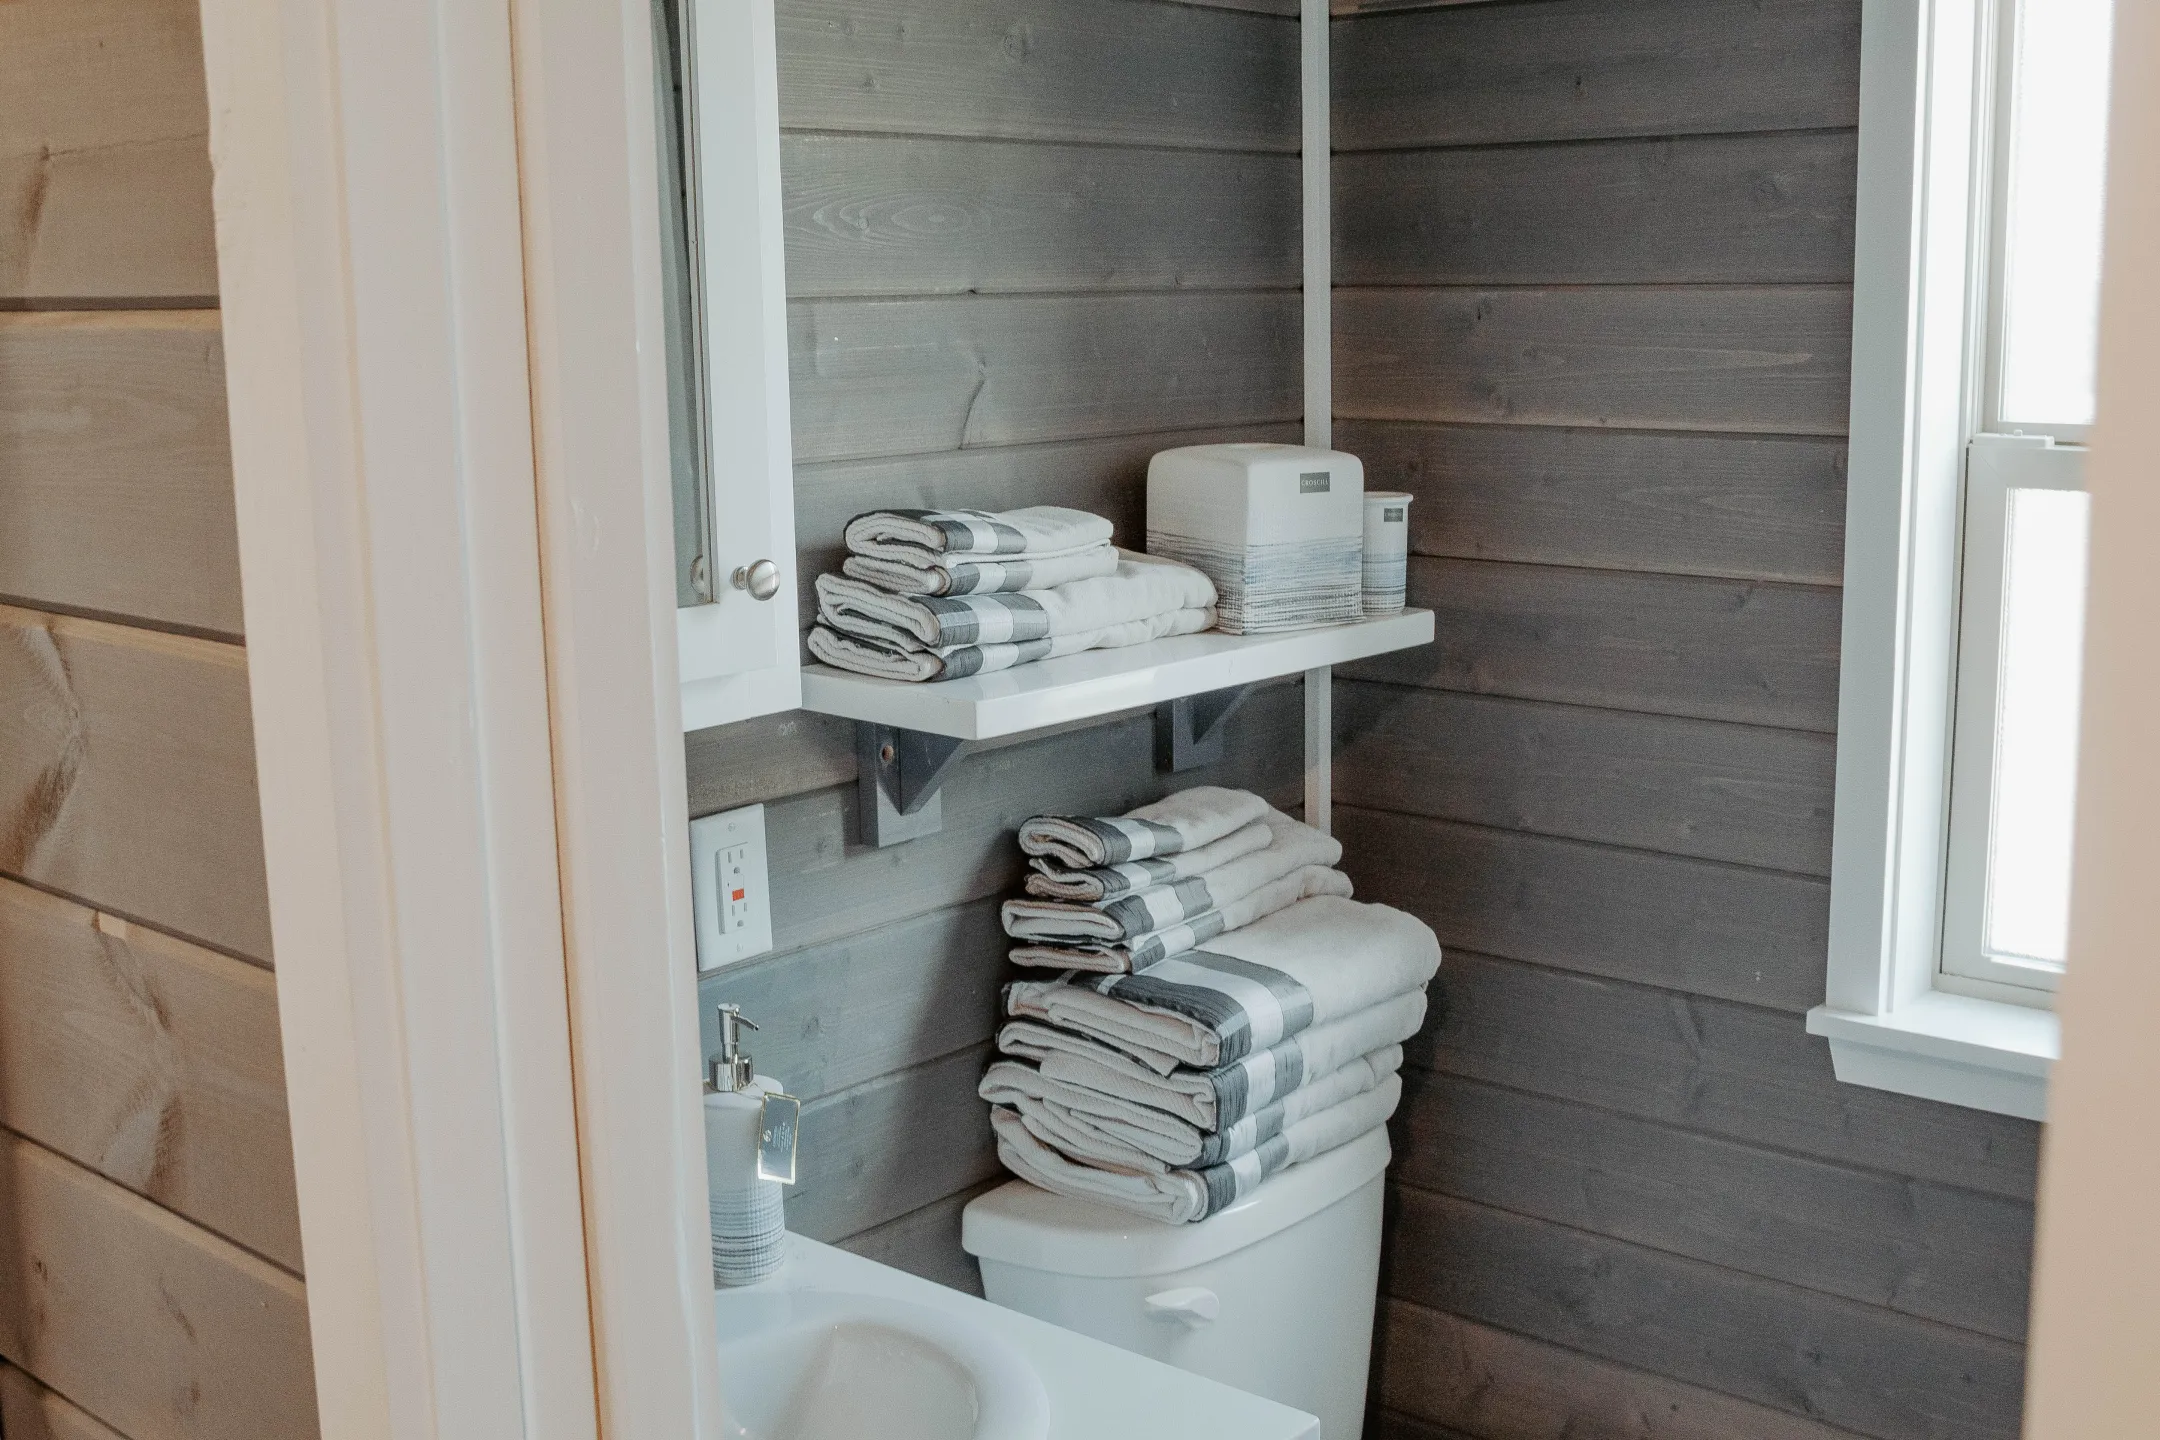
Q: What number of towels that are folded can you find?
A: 12